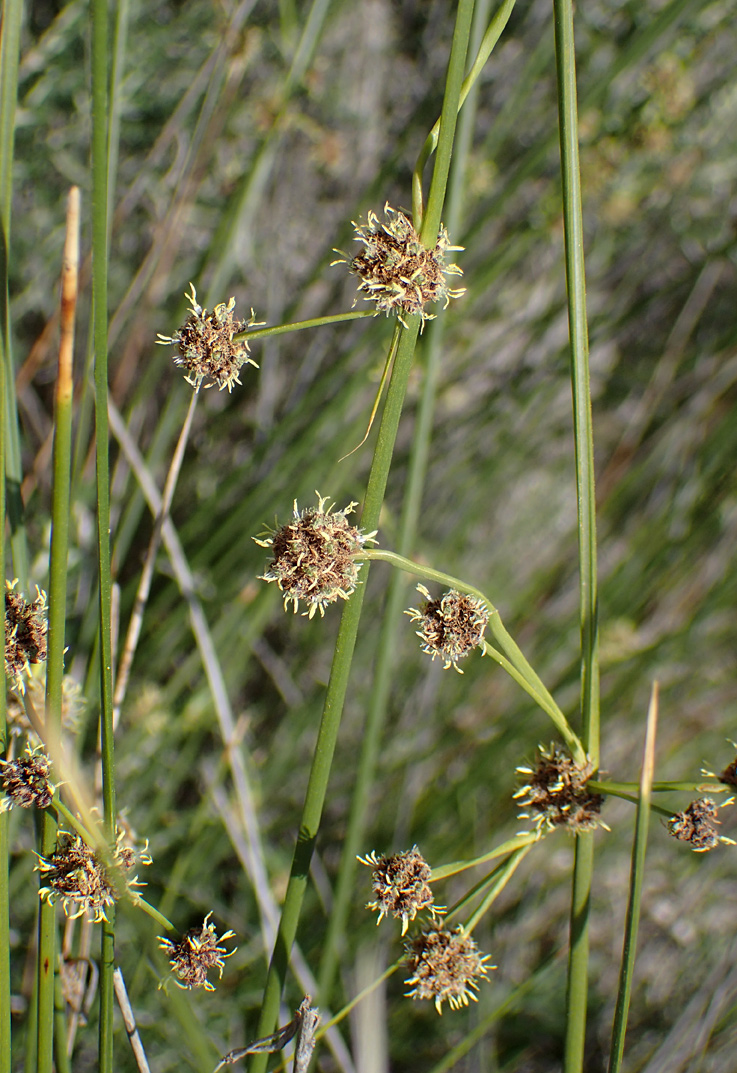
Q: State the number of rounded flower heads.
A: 13